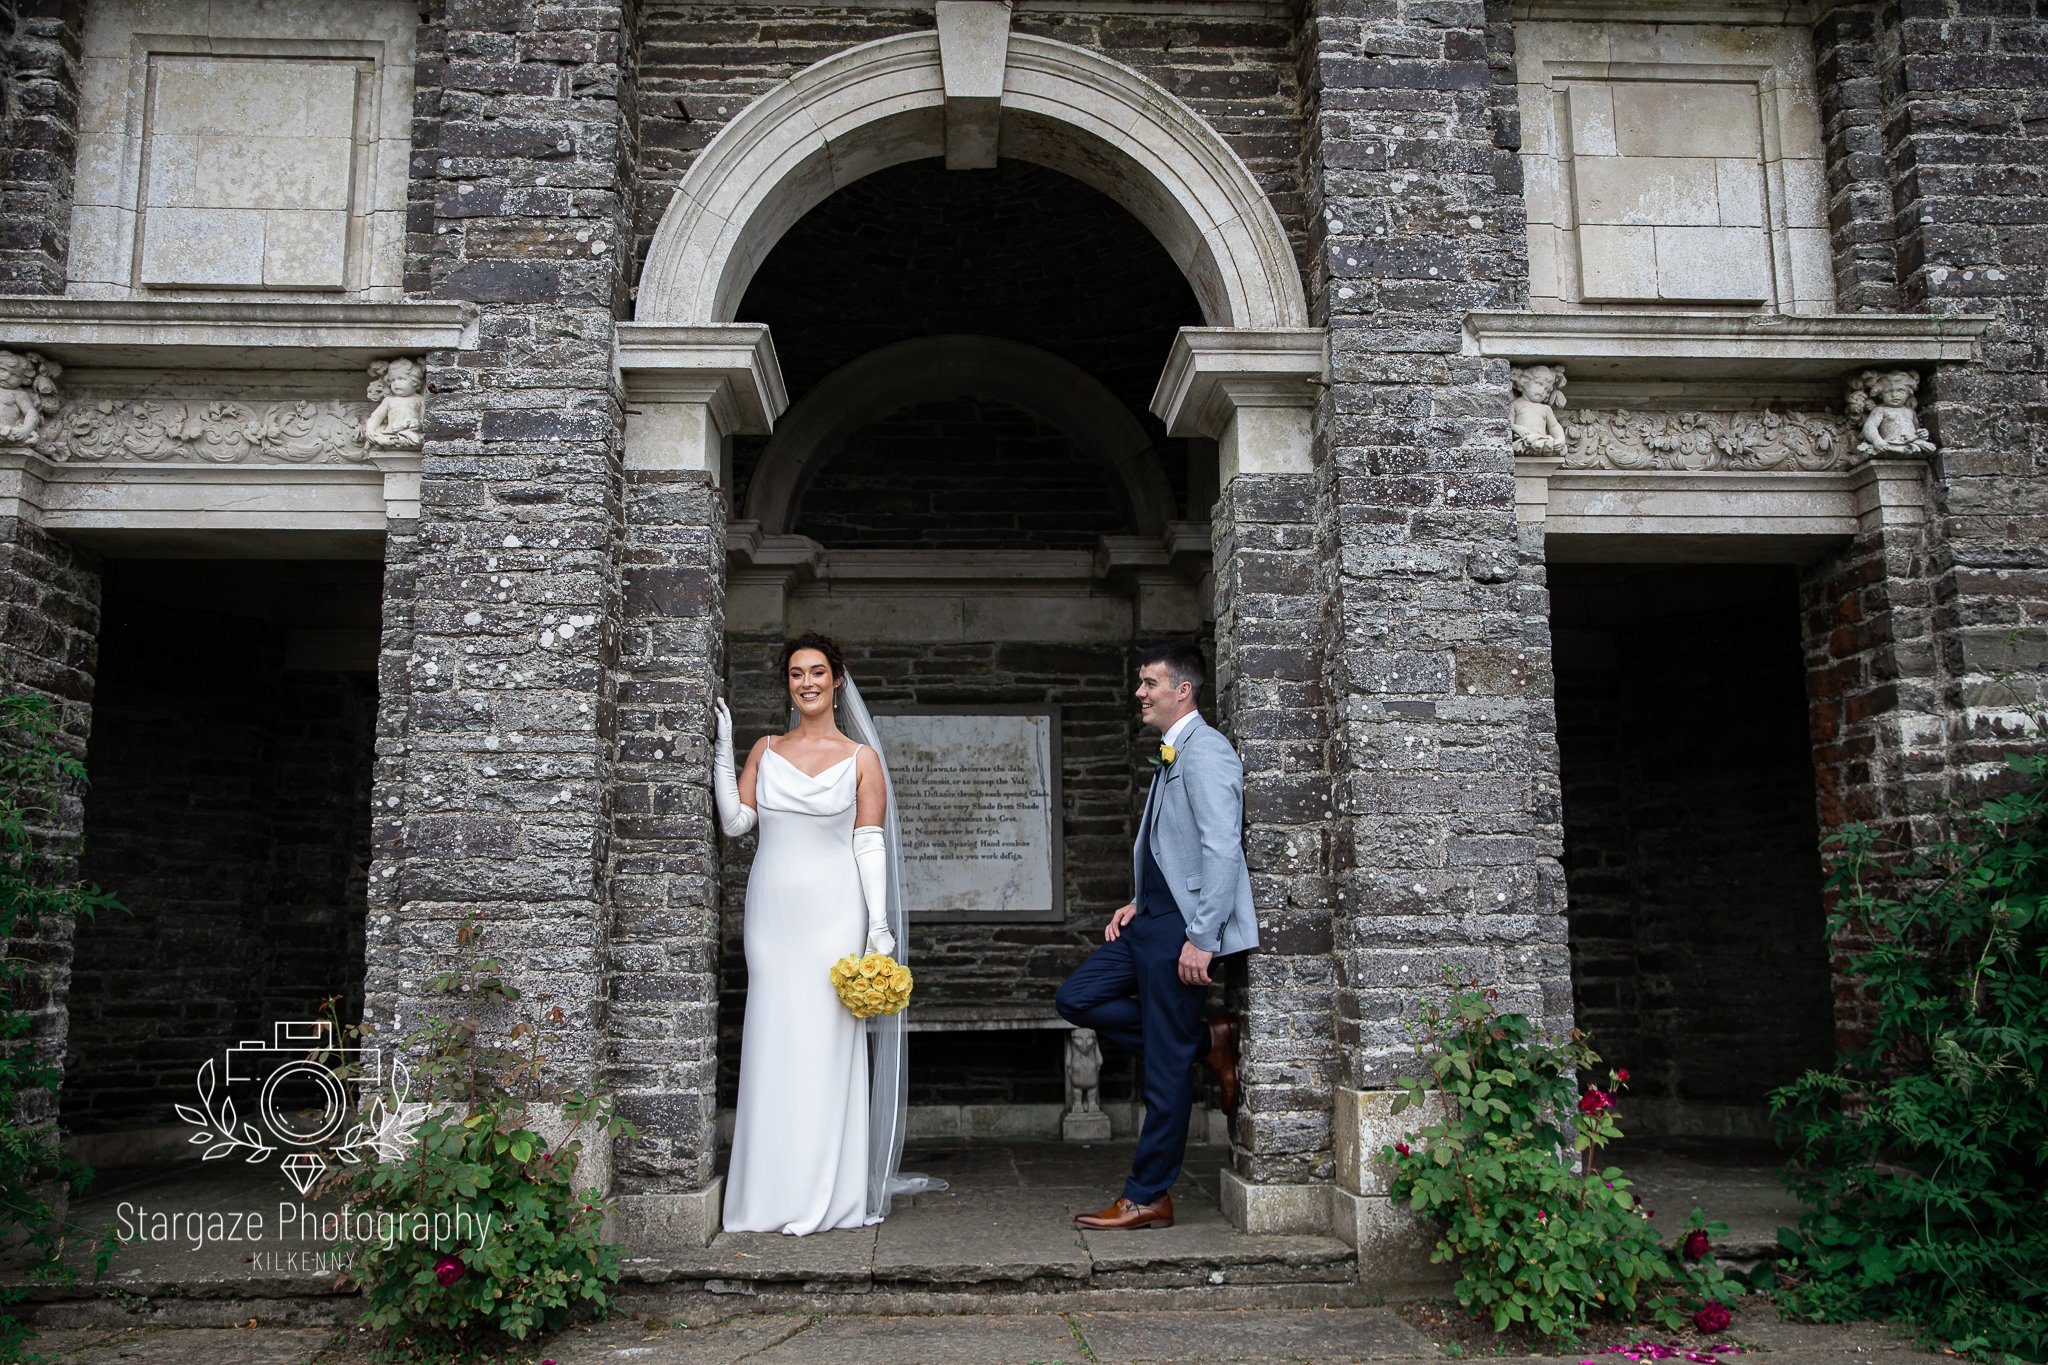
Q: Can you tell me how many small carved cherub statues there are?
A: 4